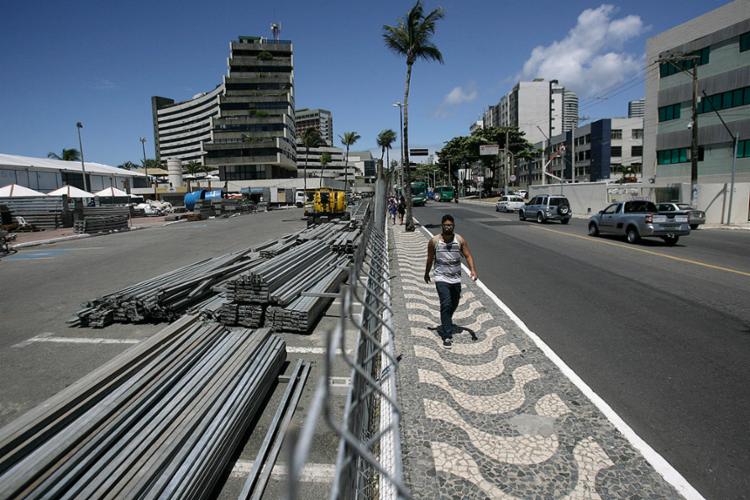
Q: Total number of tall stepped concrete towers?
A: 1